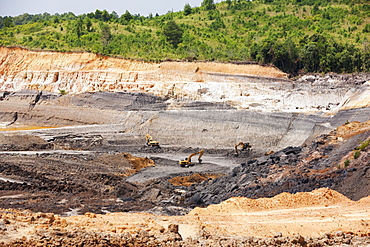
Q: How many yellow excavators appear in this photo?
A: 3